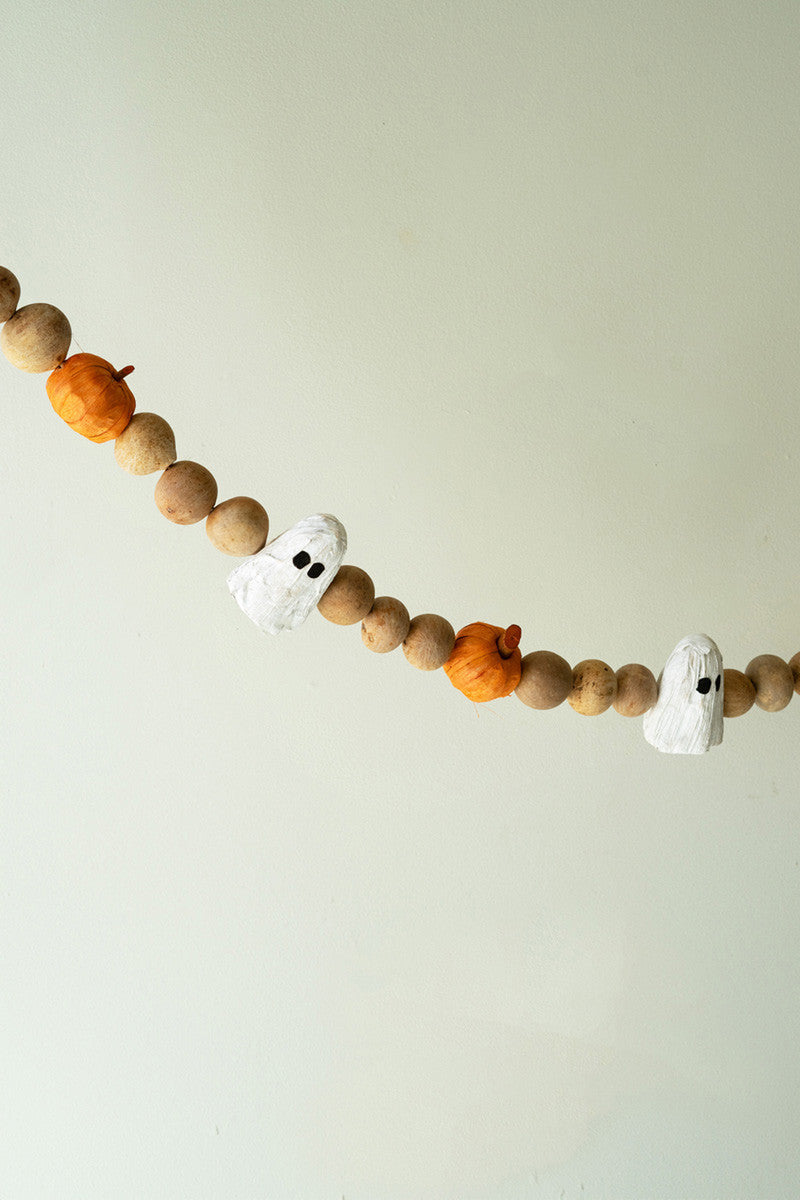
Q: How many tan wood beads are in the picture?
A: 14